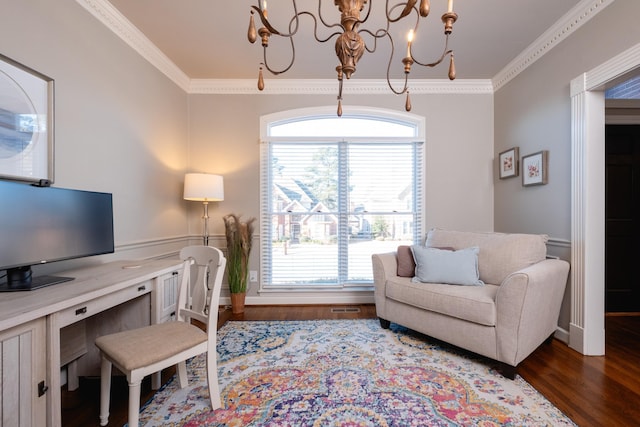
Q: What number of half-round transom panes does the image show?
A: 1